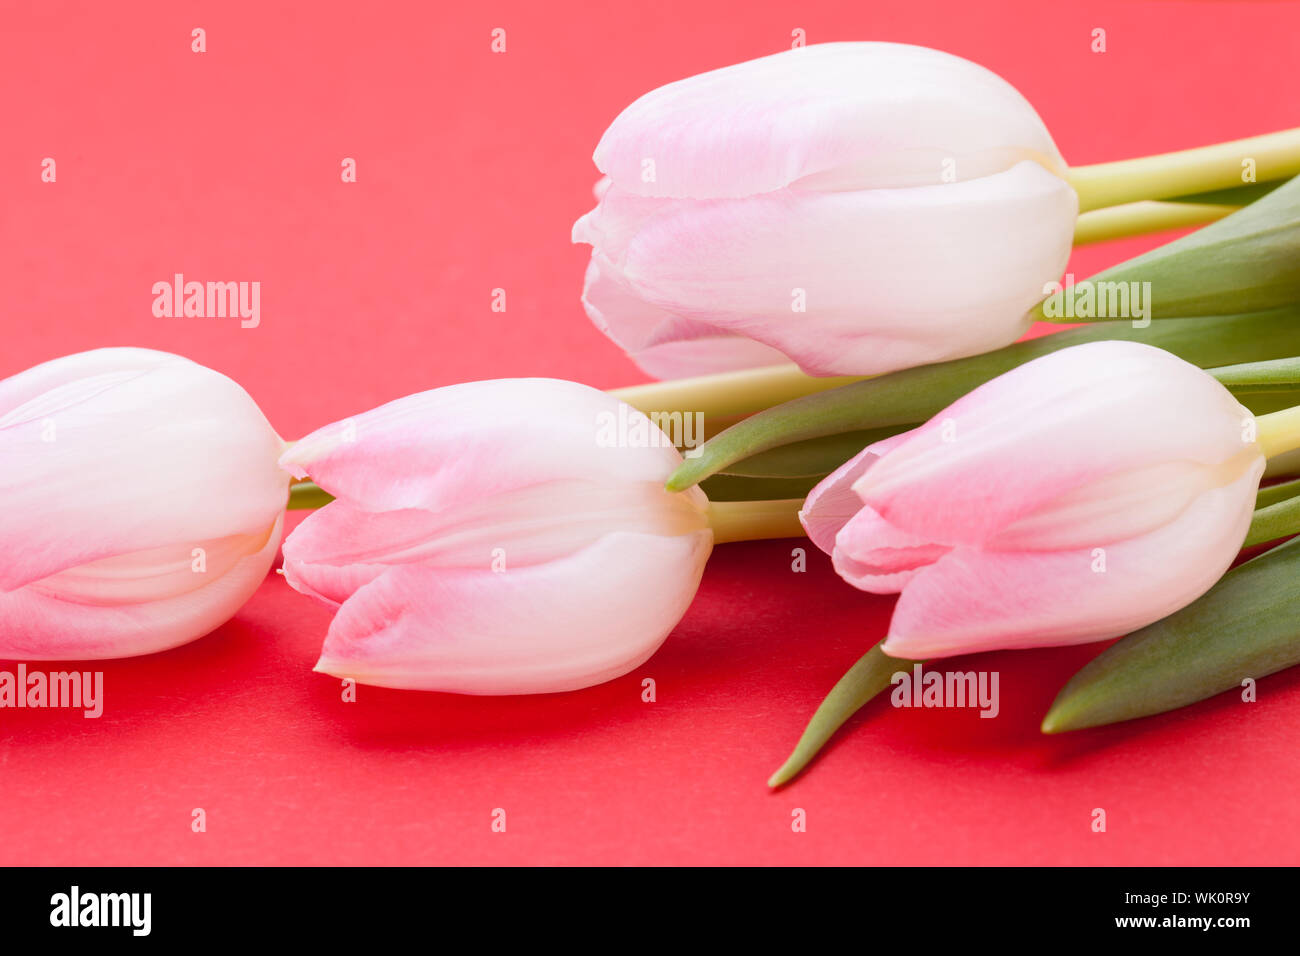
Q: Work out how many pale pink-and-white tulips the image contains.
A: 4